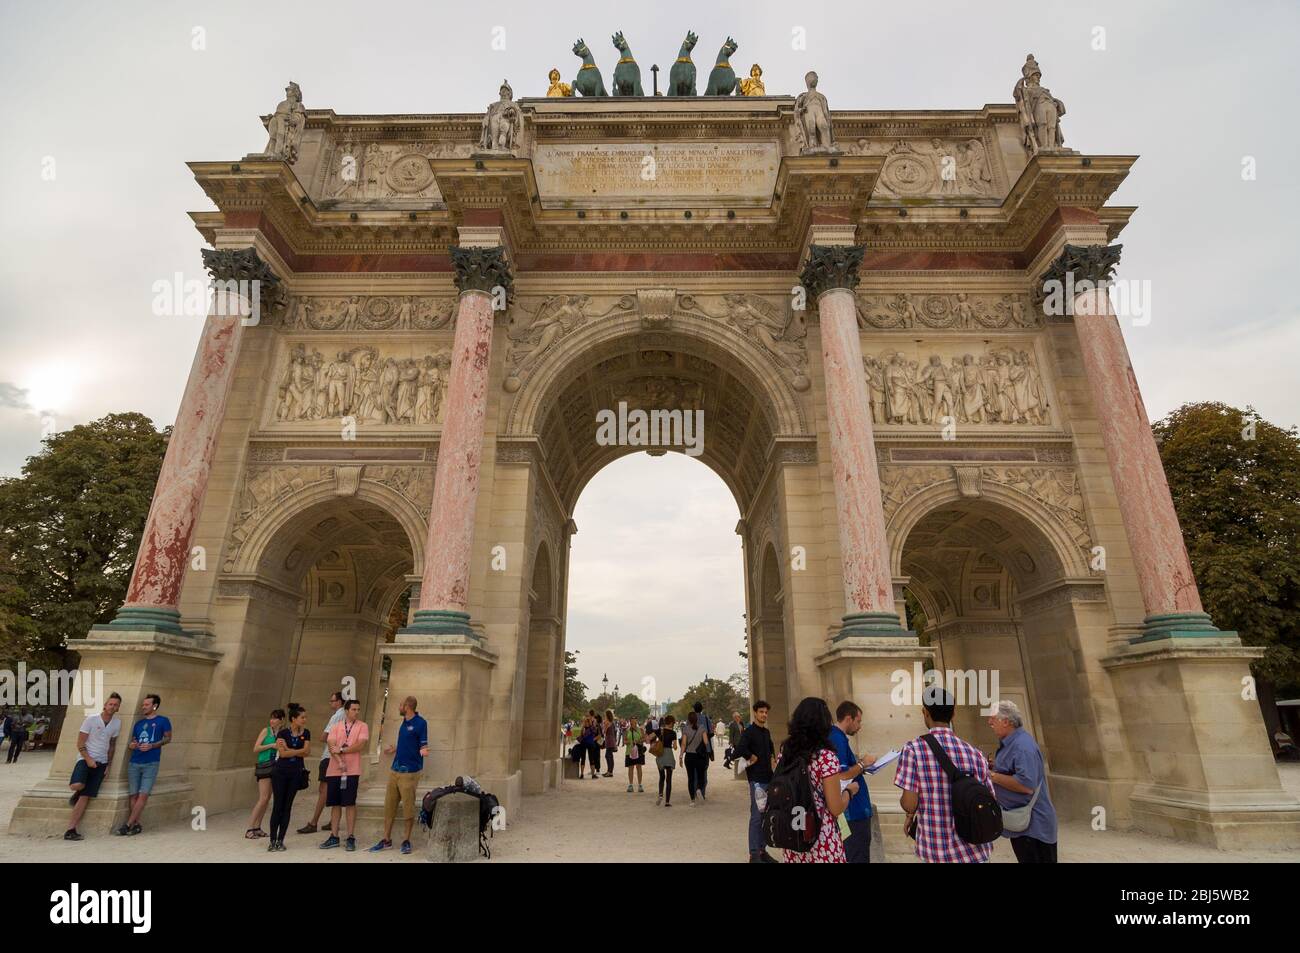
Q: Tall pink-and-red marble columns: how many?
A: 4